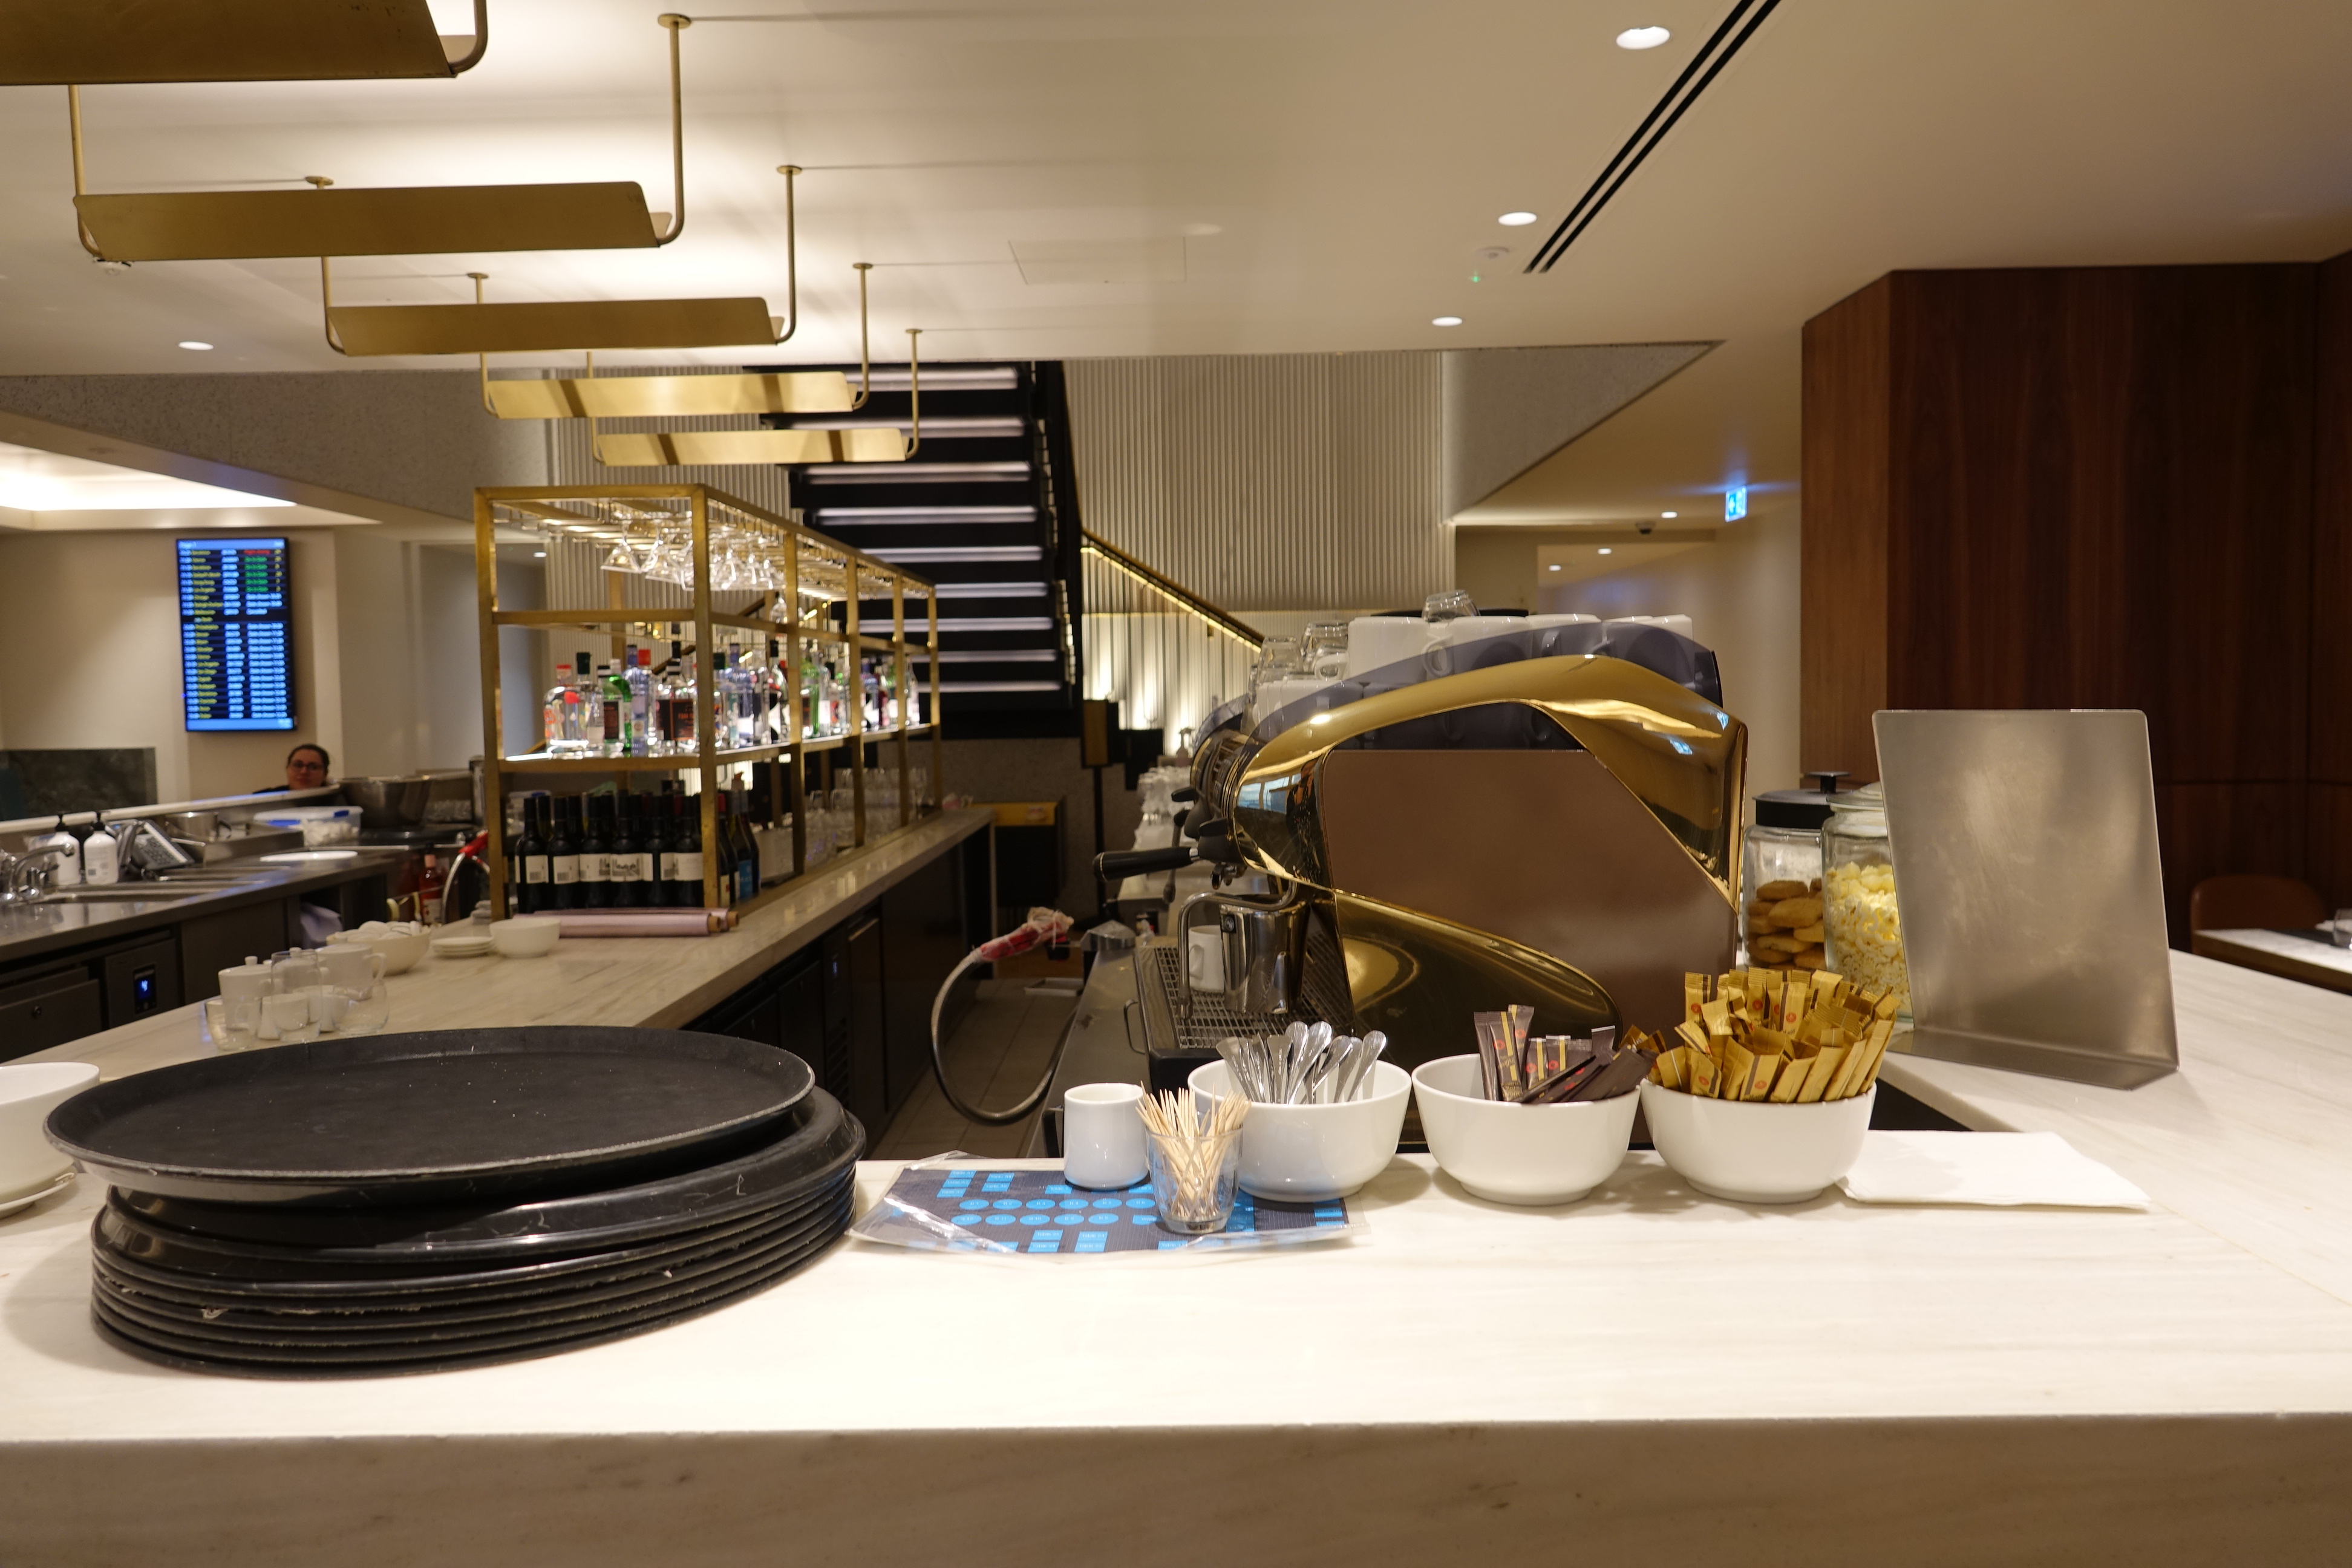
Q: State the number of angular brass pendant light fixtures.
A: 5